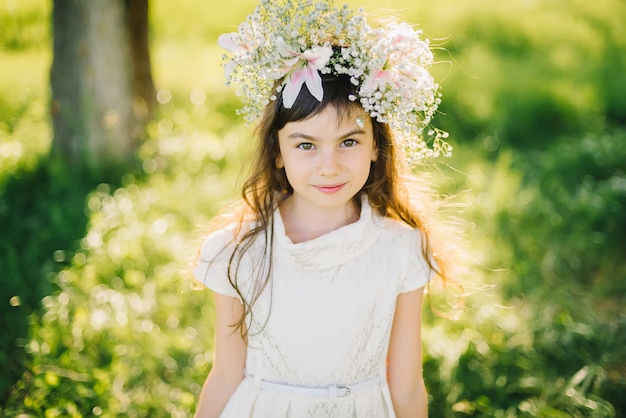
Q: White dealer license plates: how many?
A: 0